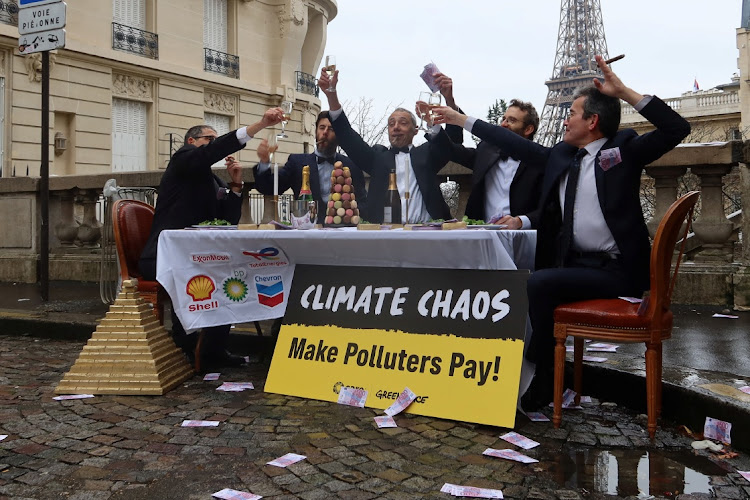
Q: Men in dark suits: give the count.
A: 5